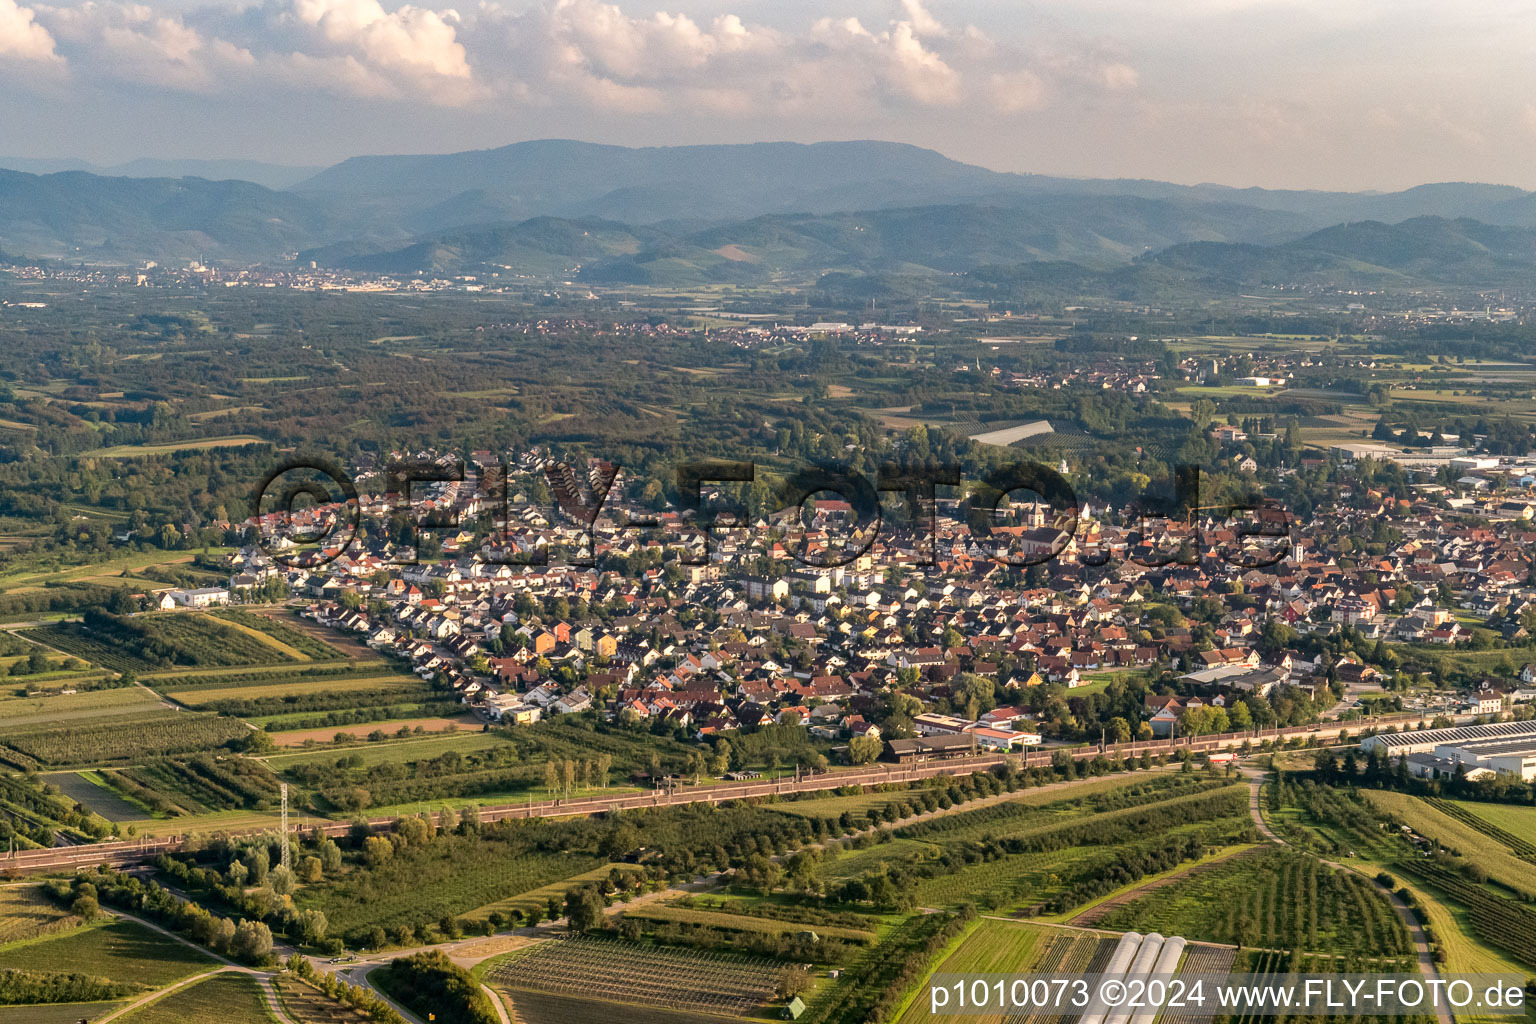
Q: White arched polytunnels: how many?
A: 3